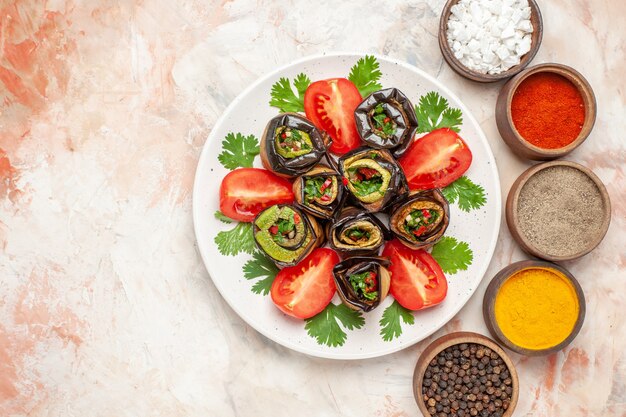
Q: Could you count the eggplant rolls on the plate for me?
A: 8